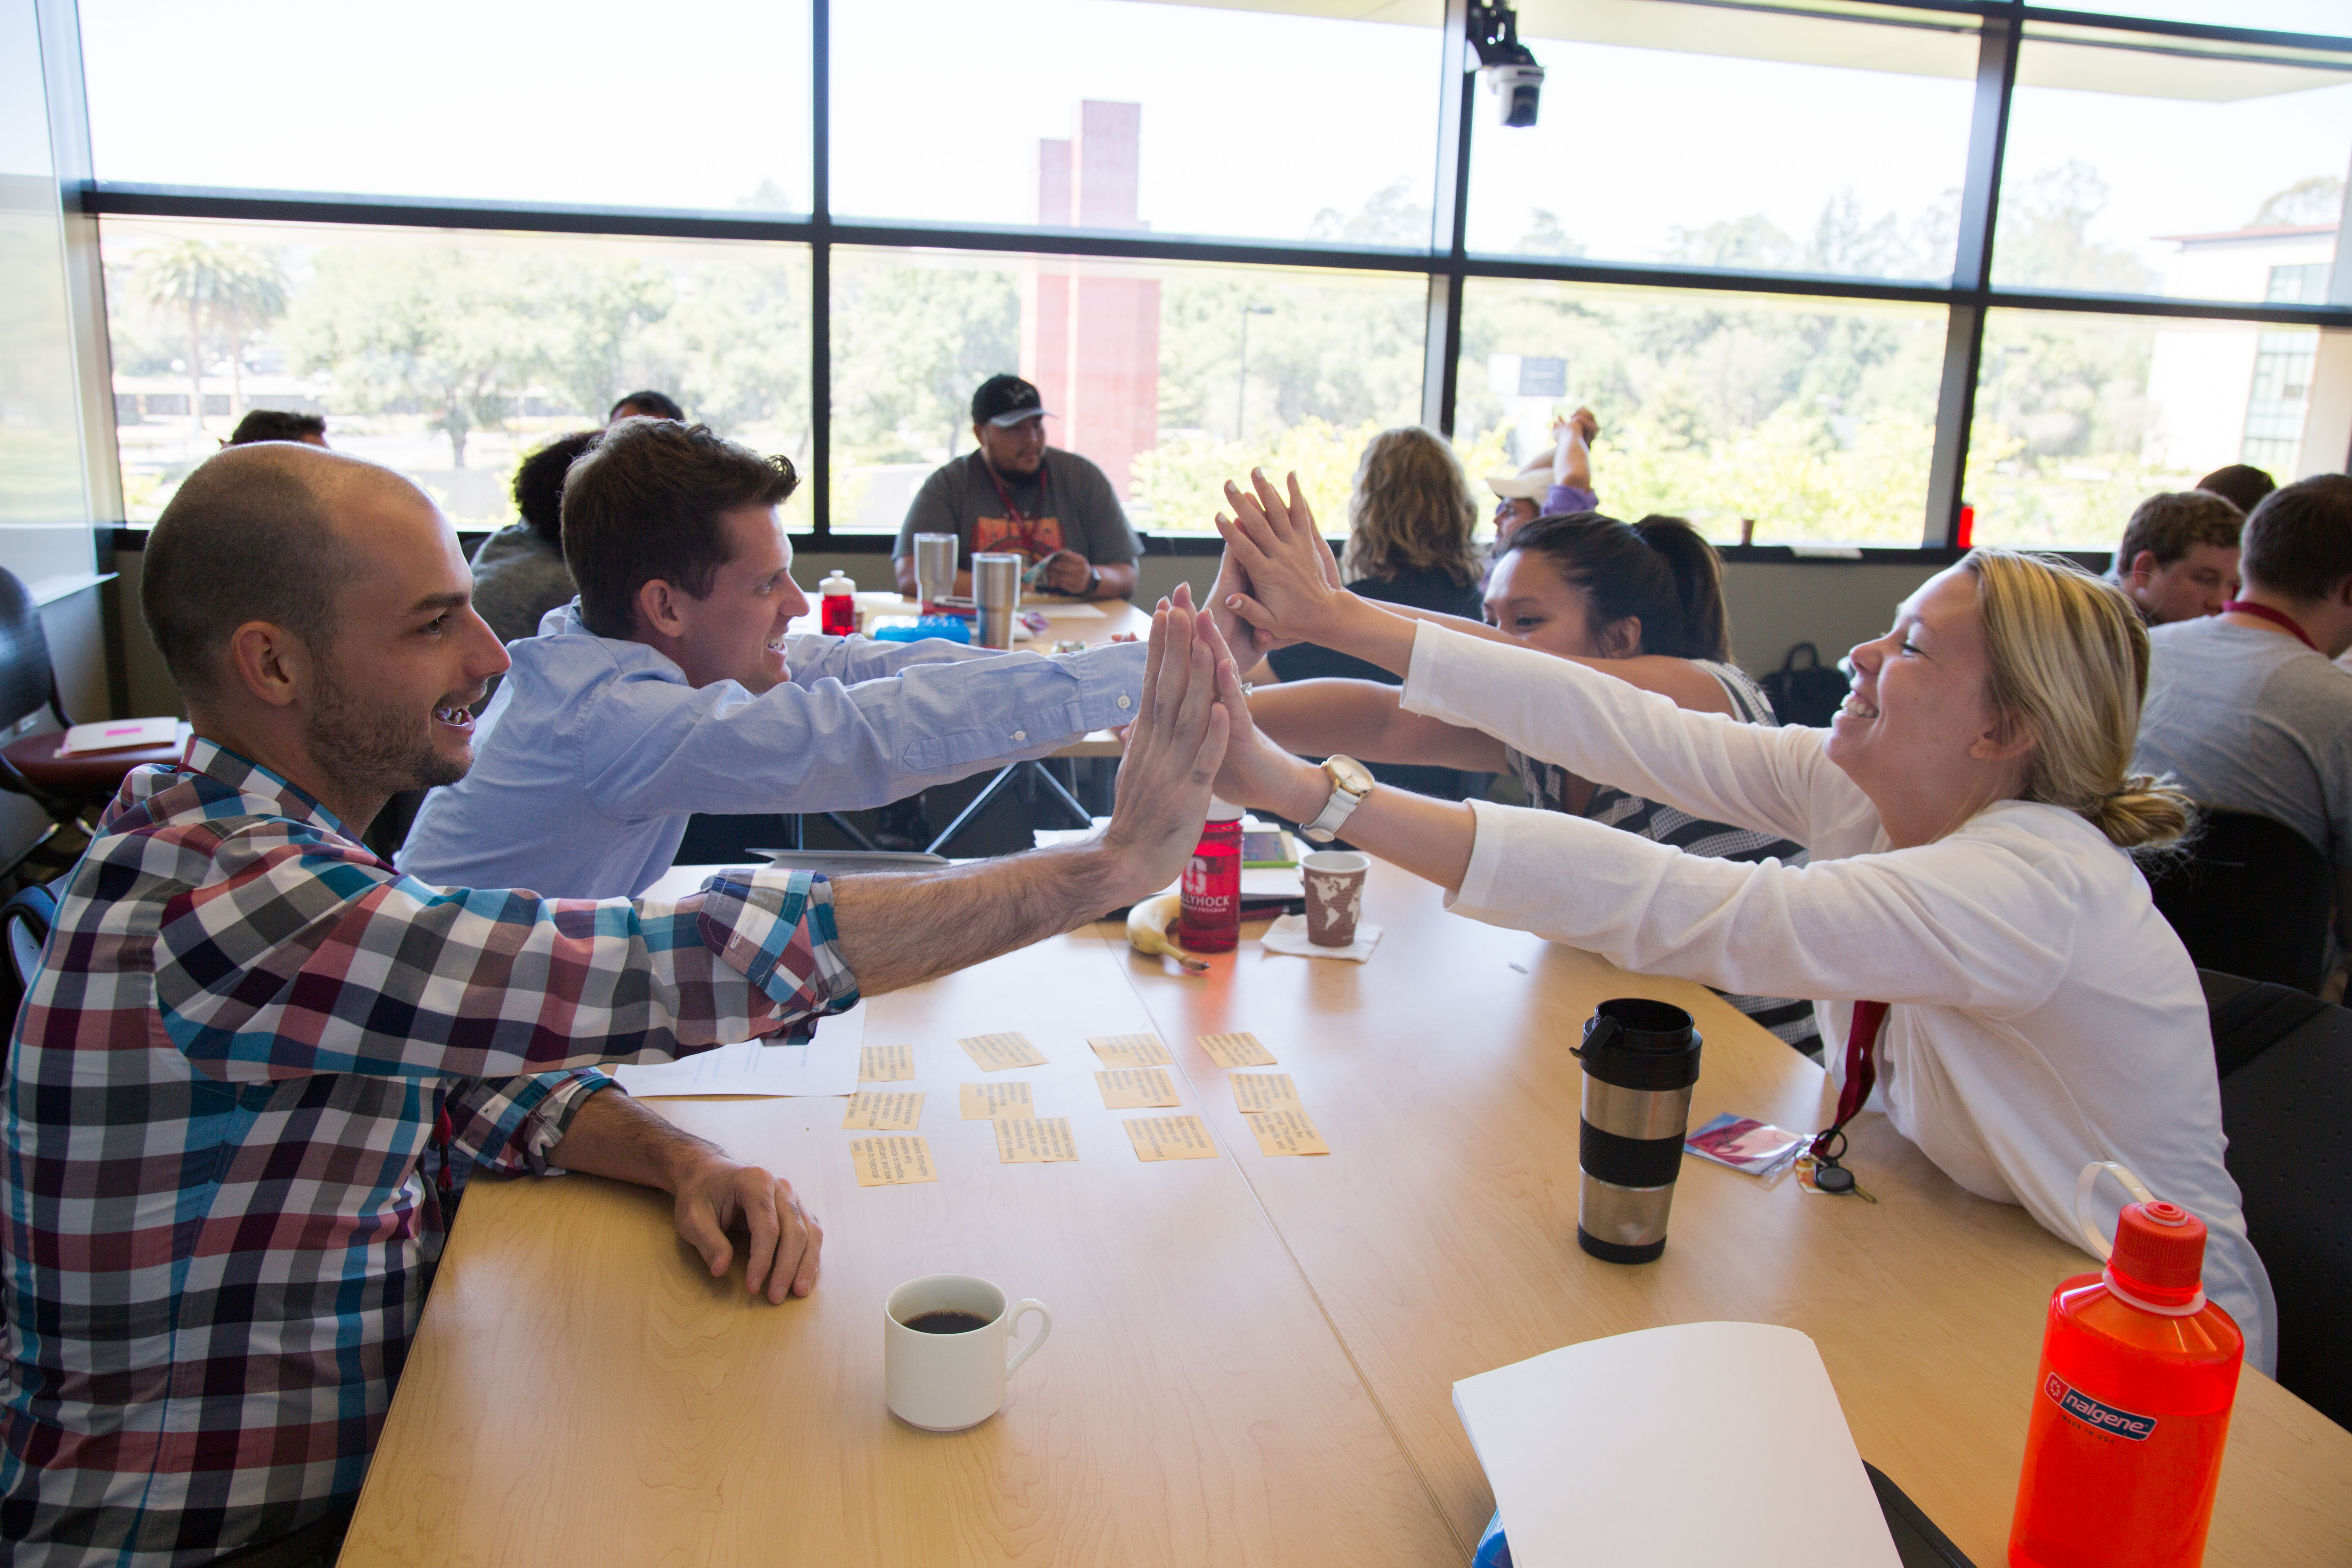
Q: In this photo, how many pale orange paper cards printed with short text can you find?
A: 12